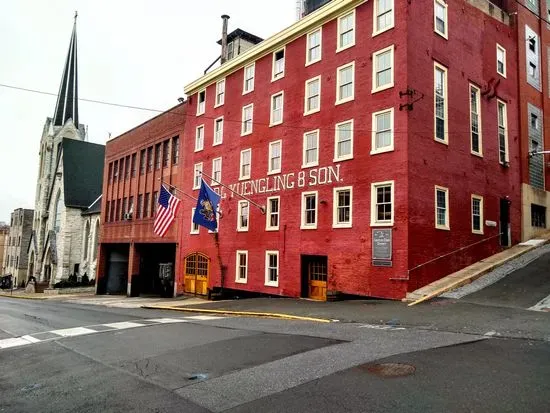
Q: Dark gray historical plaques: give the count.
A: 1